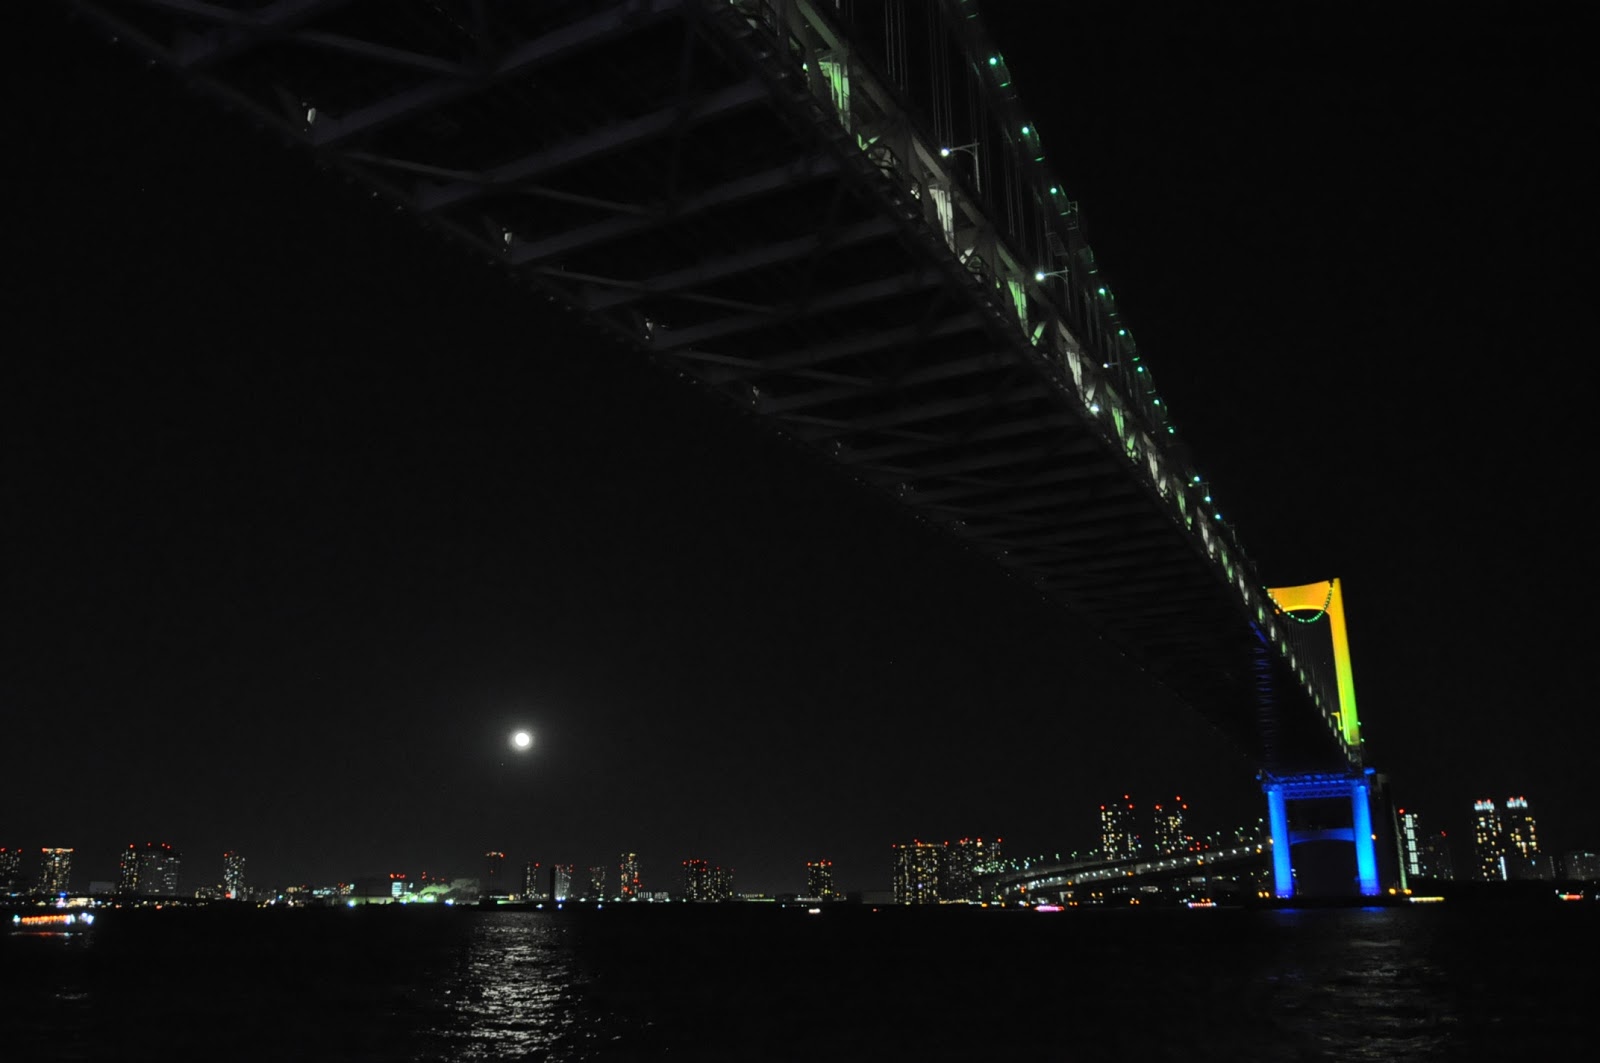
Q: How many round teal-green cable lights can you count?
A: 11